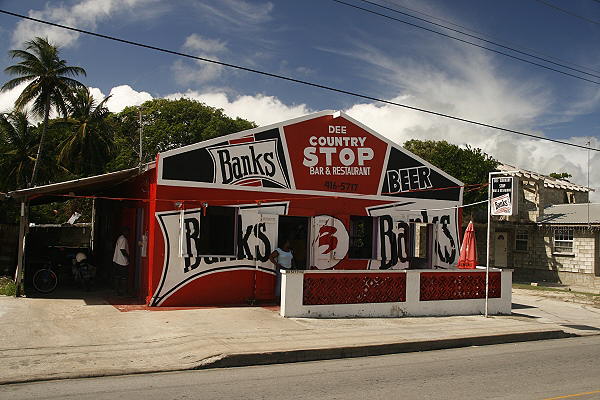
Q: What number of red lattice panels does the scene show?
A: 2